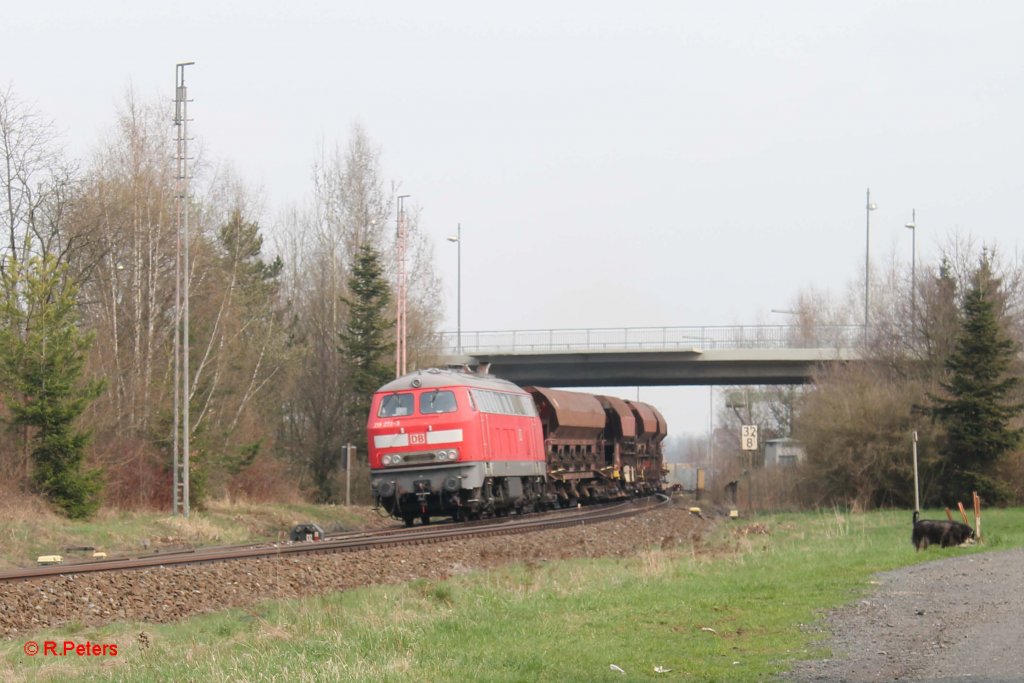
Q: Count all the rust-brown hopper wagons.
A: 4